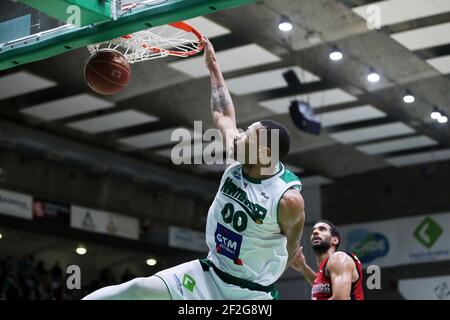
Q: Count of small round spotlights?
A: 8